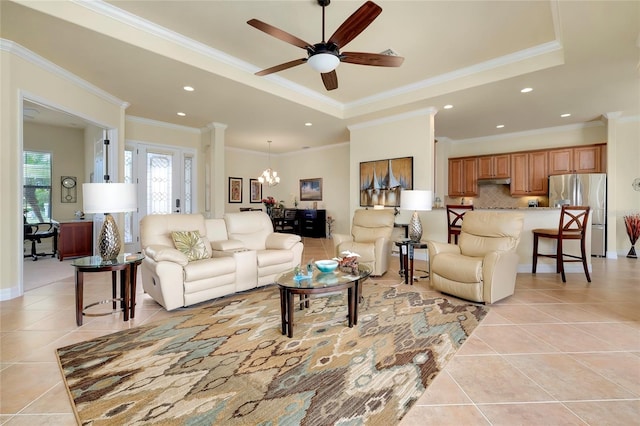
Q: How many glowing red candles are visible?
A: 0